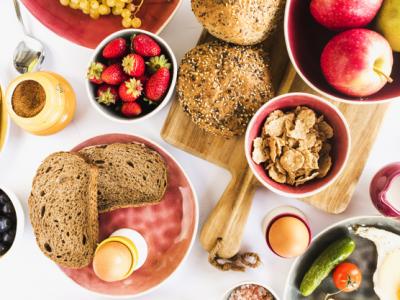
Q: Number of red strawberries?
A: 9